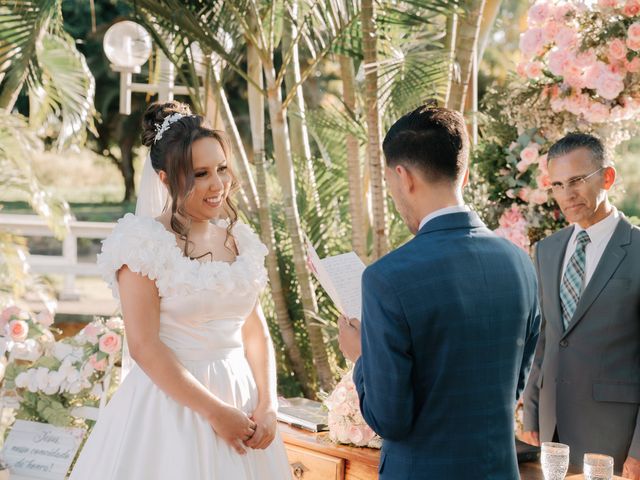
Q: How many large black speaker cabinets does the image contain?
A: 0